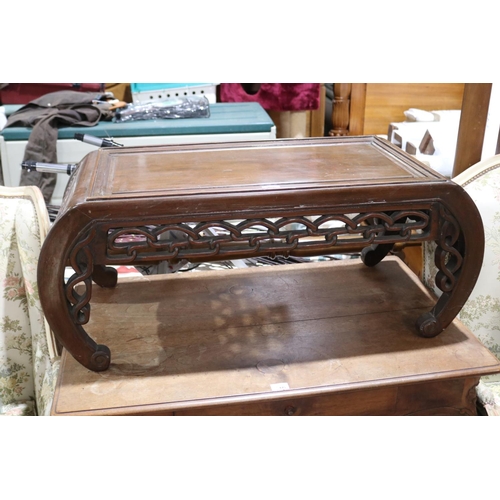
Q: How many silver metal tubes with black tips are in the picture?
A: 2